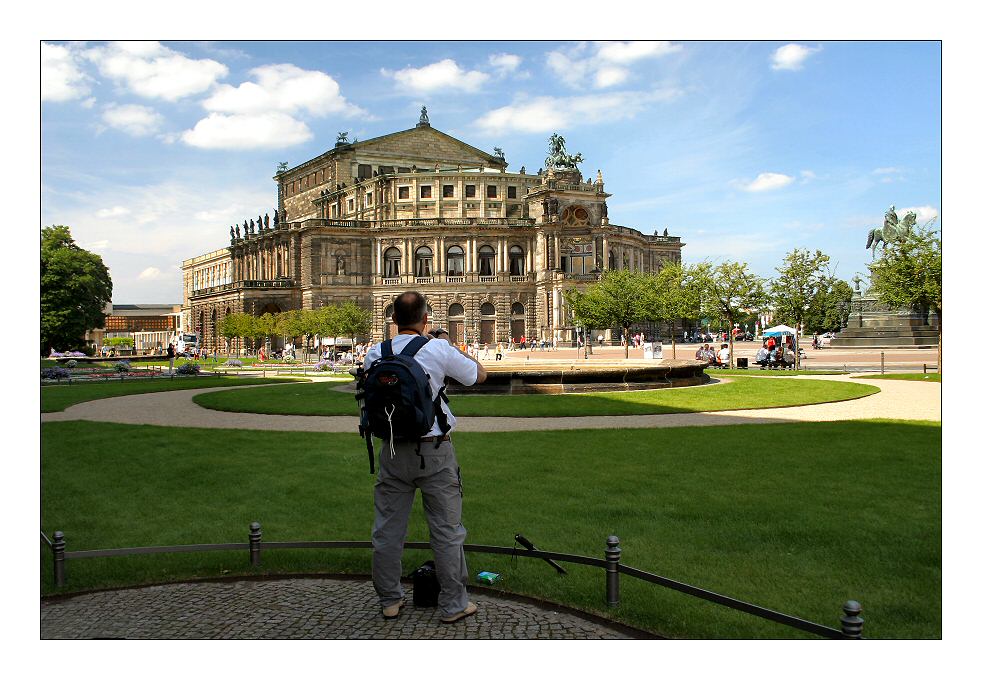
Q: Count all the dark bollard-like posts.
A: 4